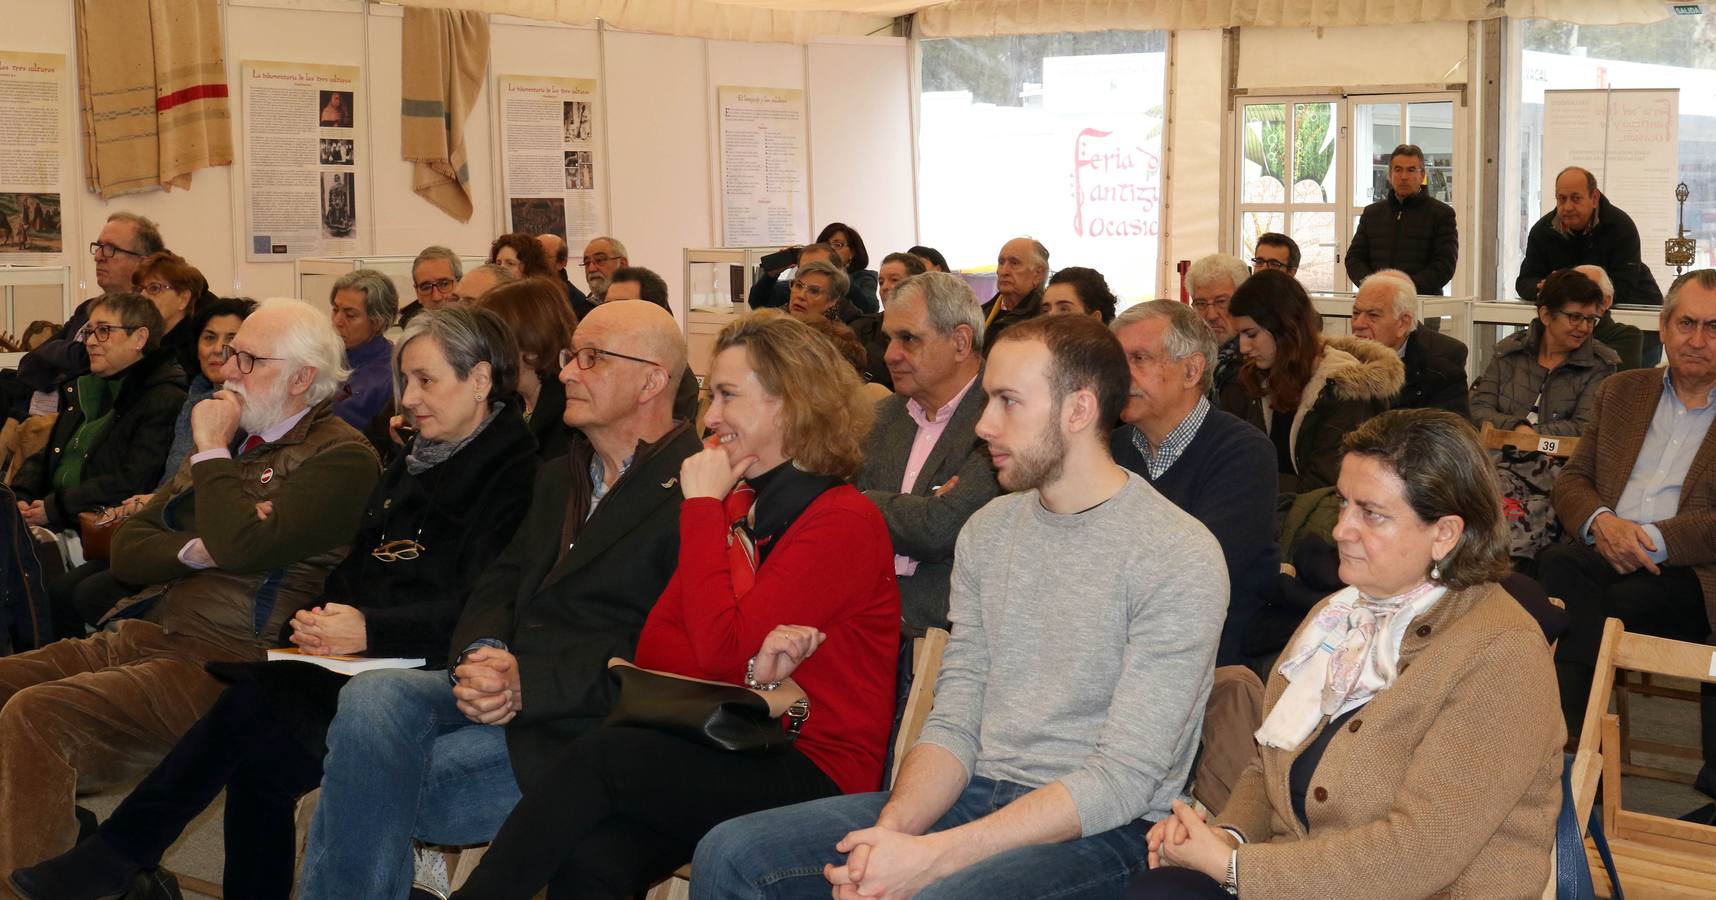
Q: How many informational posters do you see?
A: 4